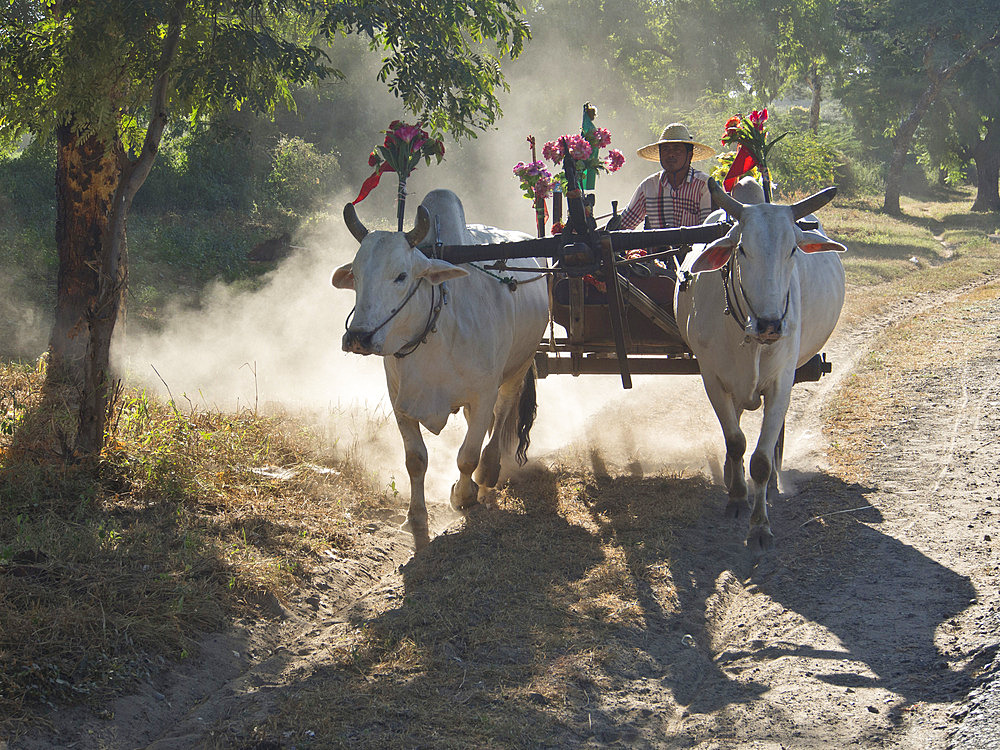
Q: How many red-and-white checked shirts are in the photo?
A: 1